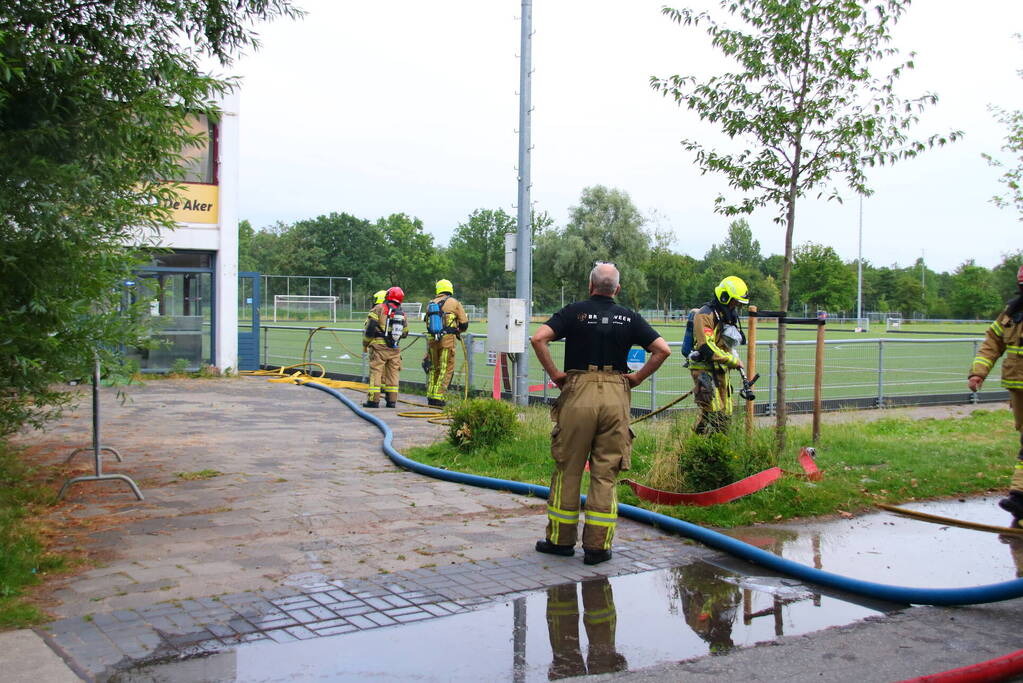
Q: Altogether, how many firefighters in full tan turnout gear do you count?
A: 5